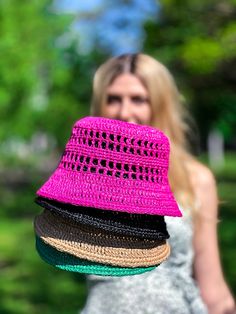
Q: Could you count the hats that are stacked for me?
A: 4